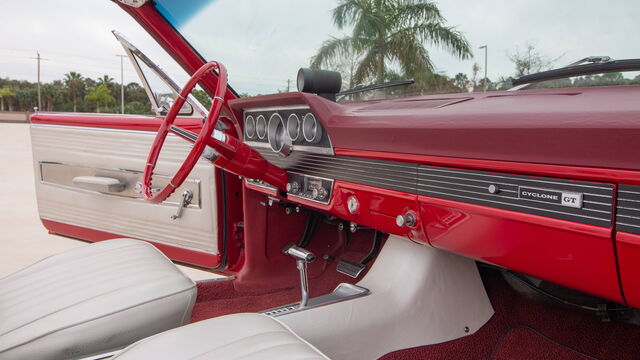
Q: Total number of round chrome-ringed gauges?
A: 5